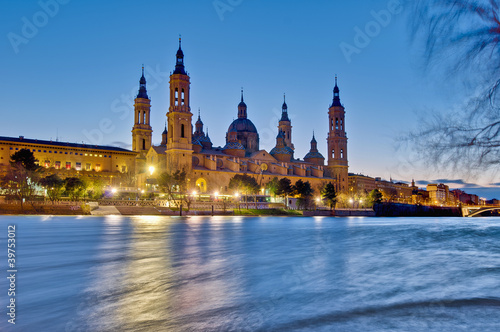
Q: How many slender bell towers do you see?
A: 4